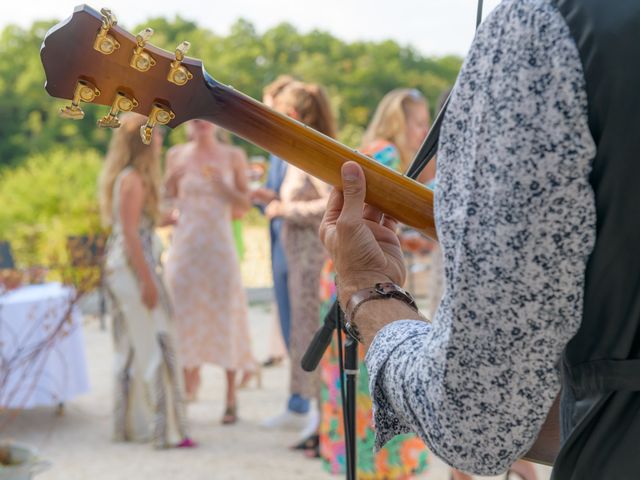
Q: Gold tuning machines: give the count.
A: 6